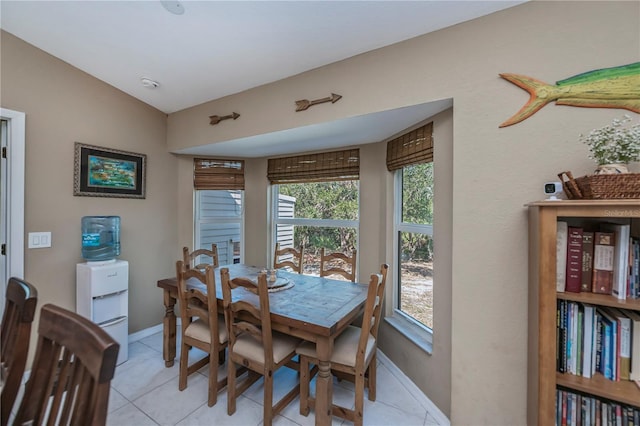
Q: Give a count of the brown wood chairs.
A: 8